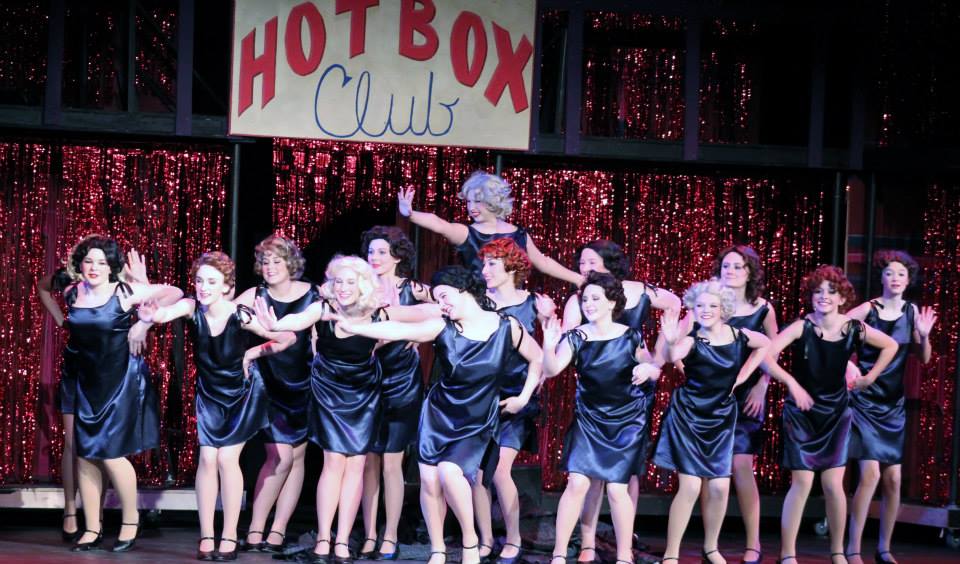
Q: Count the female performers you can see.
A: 15